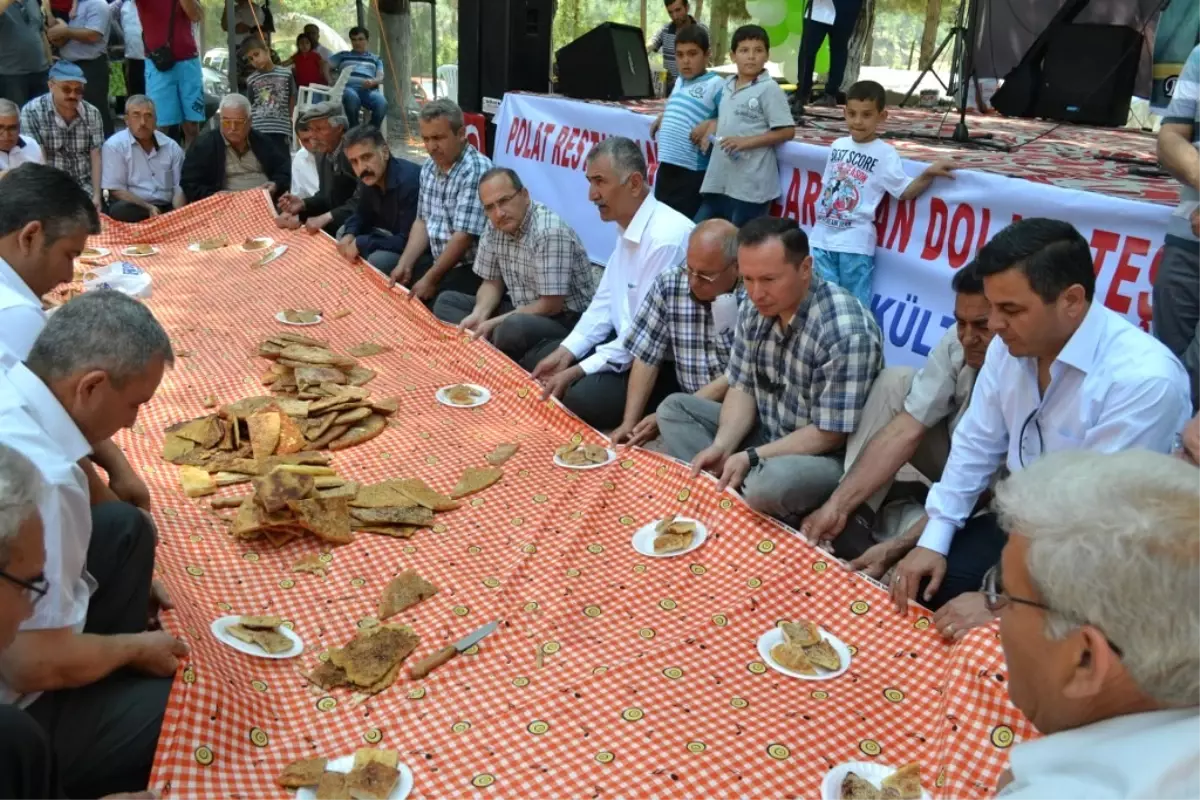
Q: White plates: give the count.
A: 13